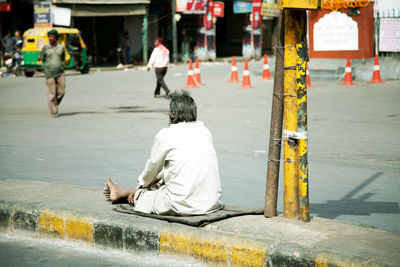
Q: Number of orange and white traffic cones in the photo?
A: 8